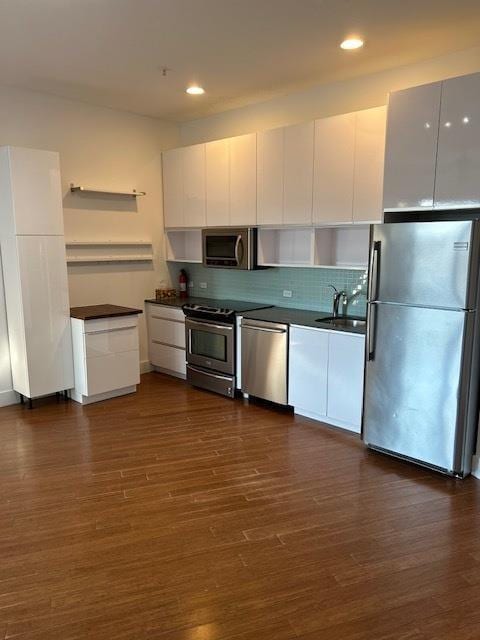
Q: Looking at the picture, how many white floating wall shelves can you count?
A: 3